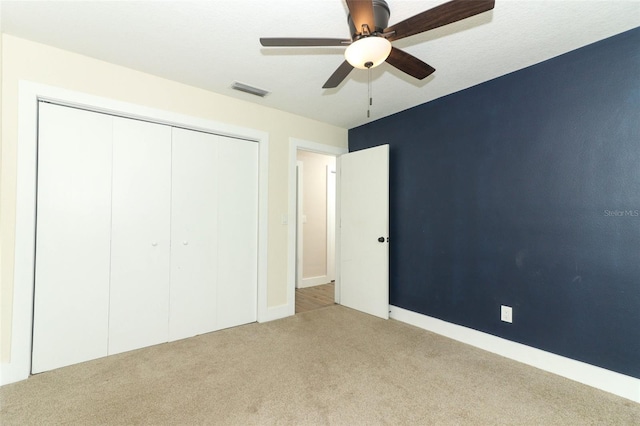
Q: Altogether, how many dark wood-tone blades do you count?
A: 5